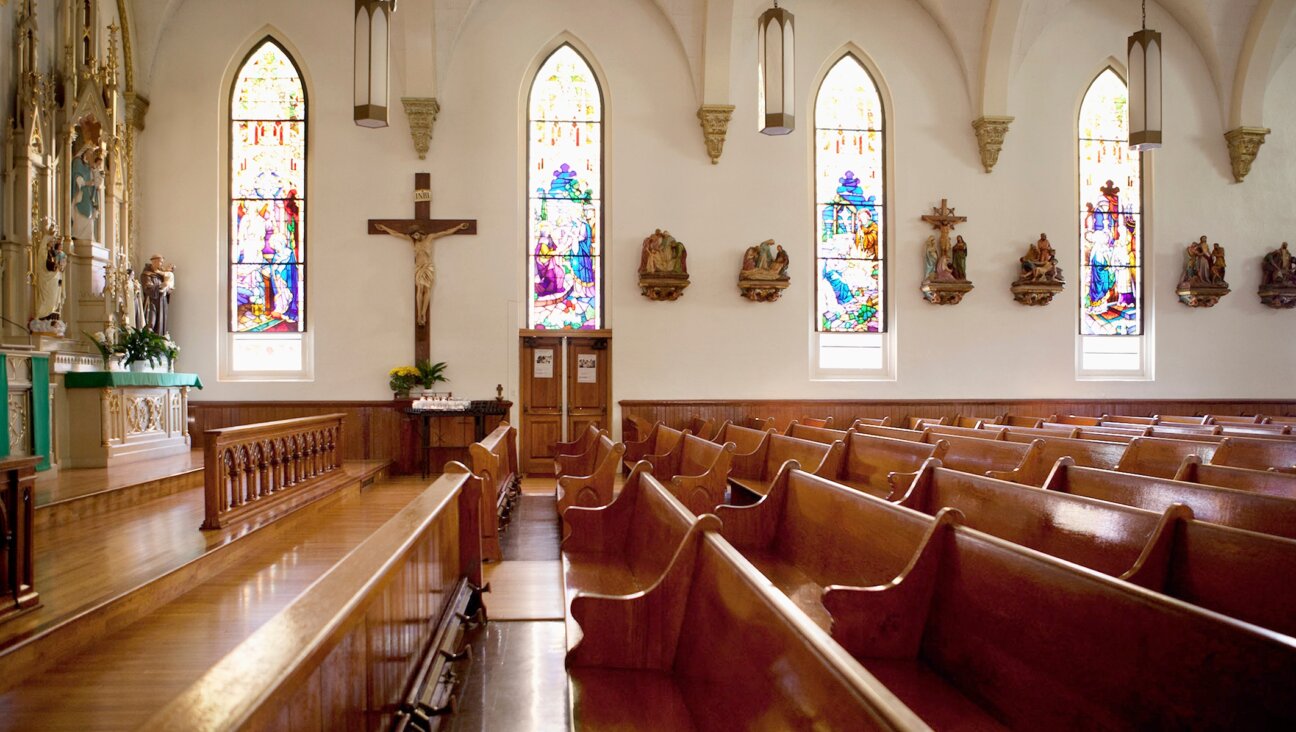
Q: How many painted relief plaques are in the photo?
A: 6